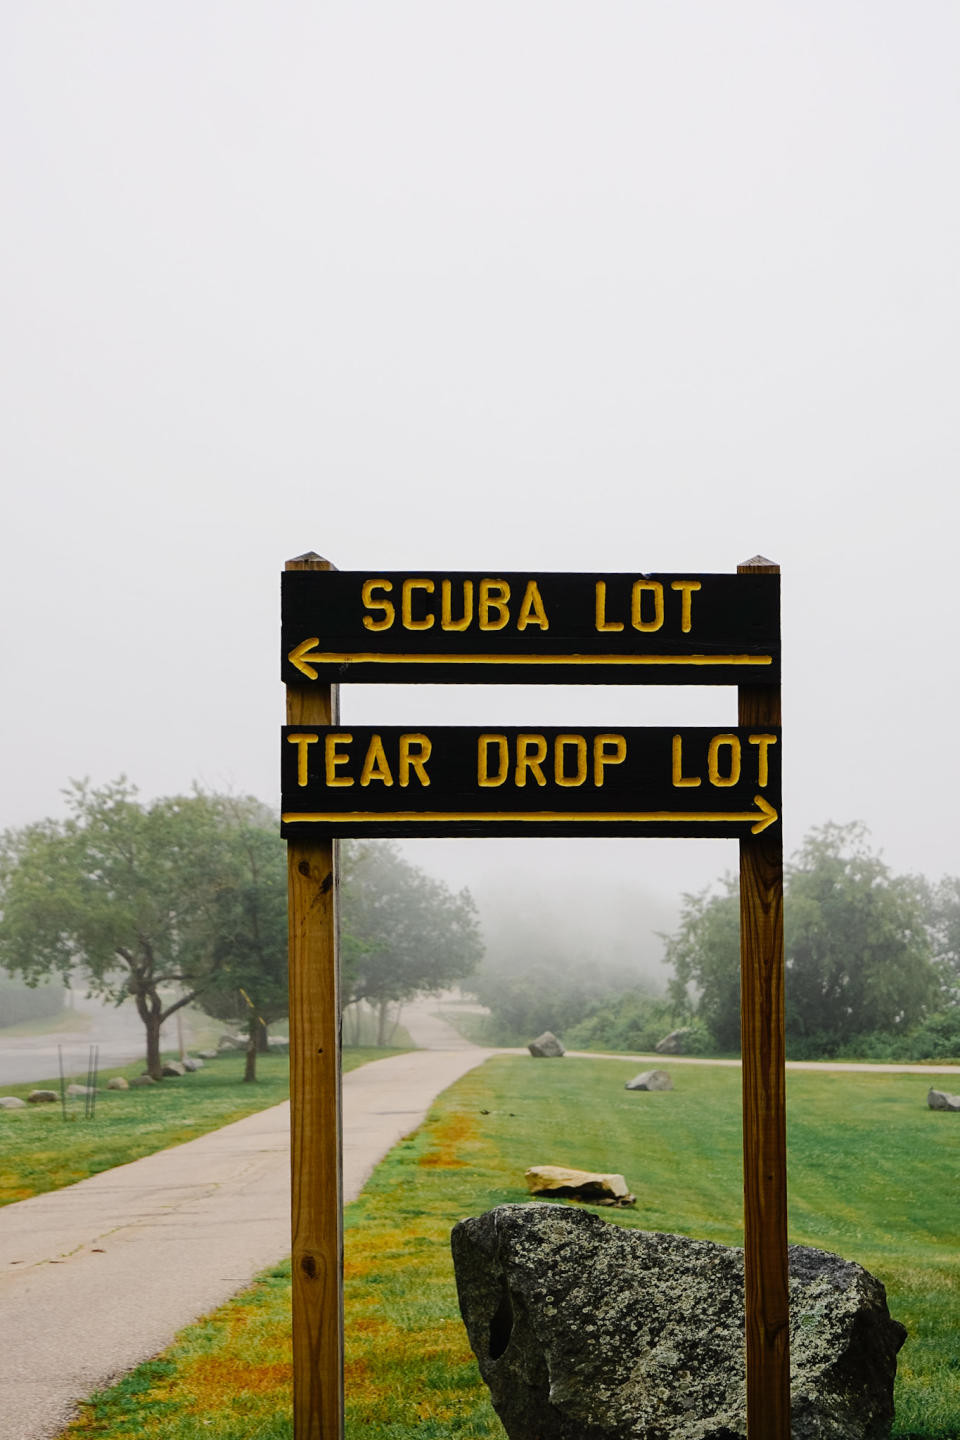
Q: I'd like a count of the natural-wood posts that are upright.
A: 2